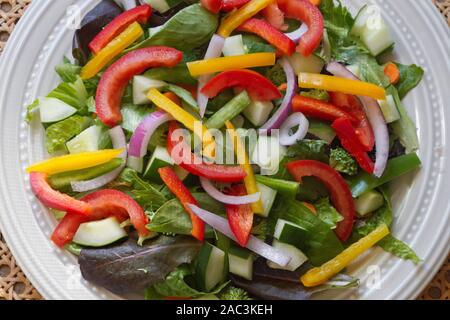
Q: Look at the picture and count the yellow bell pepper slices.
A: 8